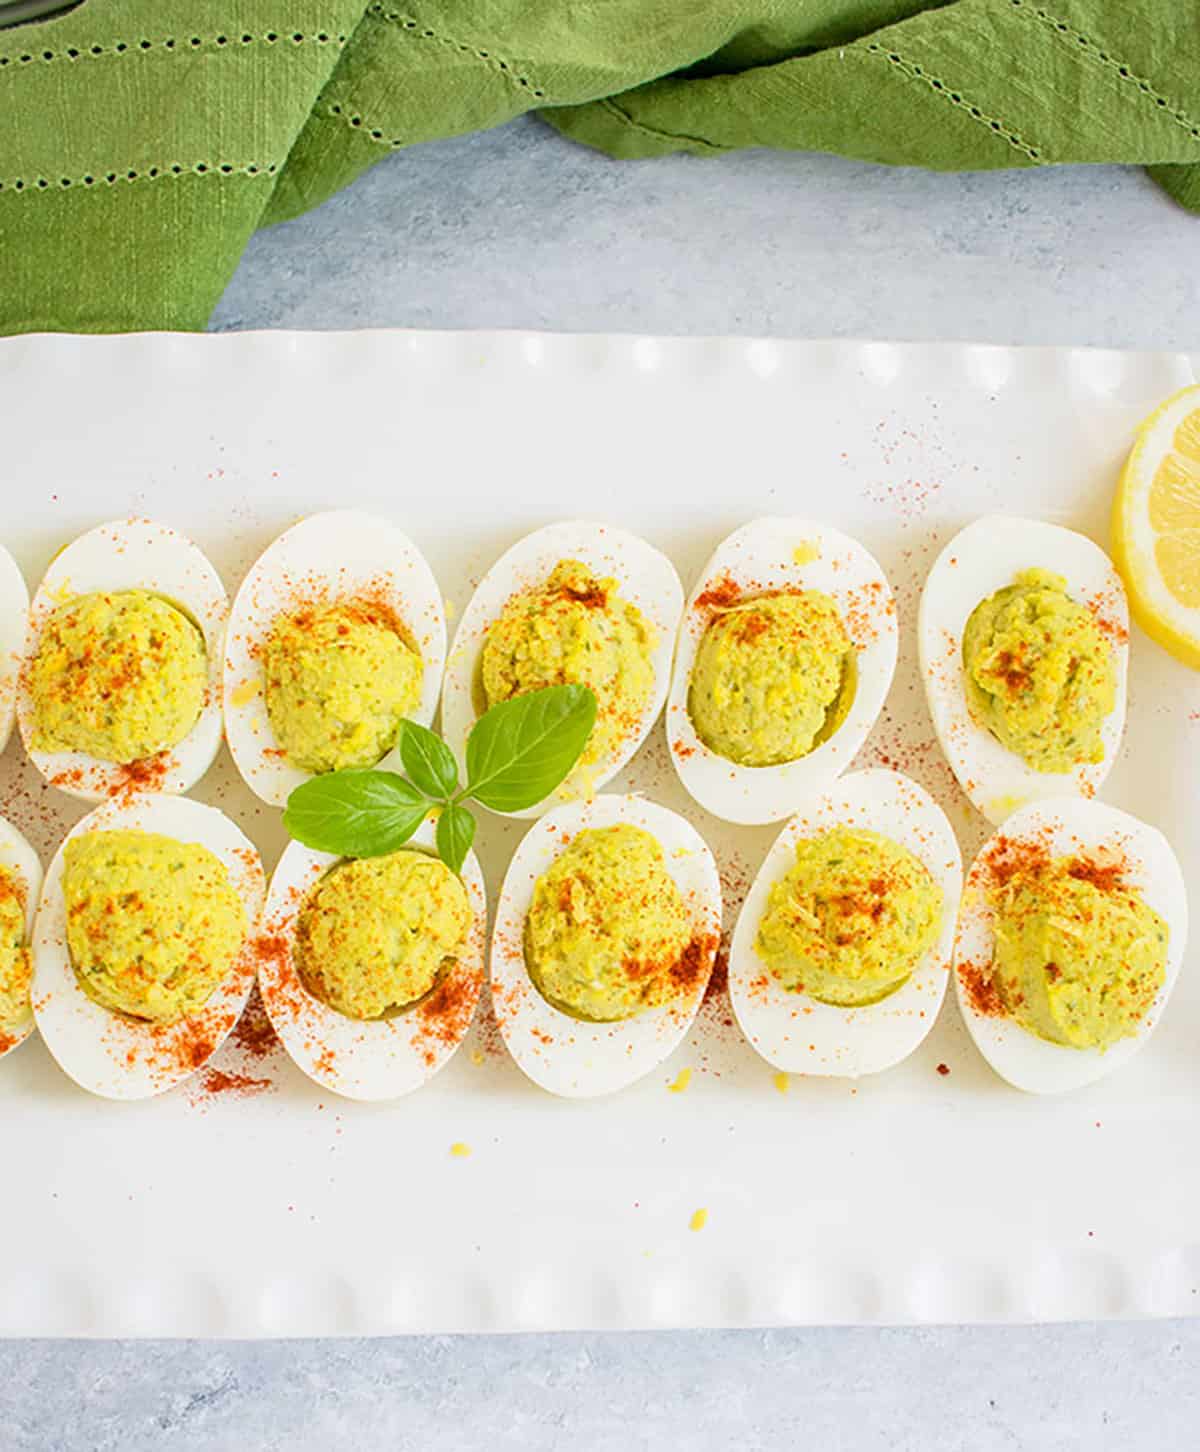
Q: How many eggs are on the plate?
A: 12